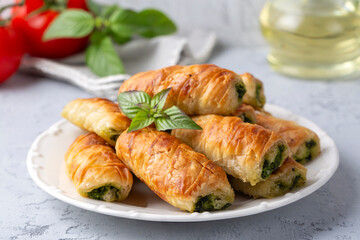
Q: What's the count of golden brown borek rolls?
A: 9